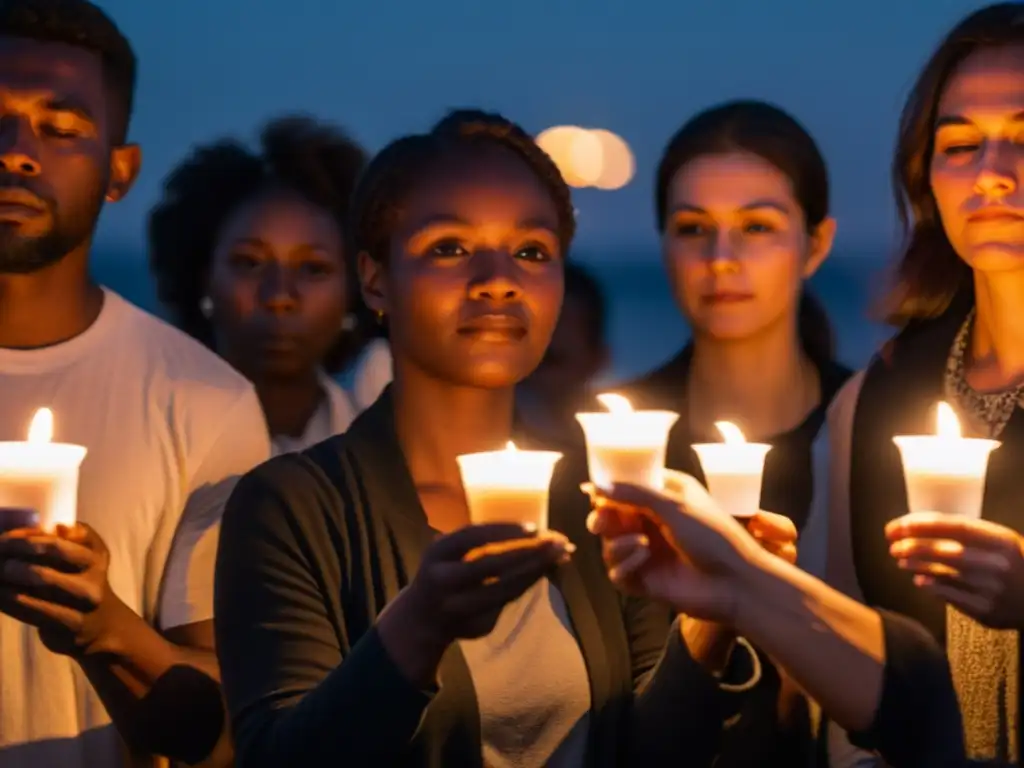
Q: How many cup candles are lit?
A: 5